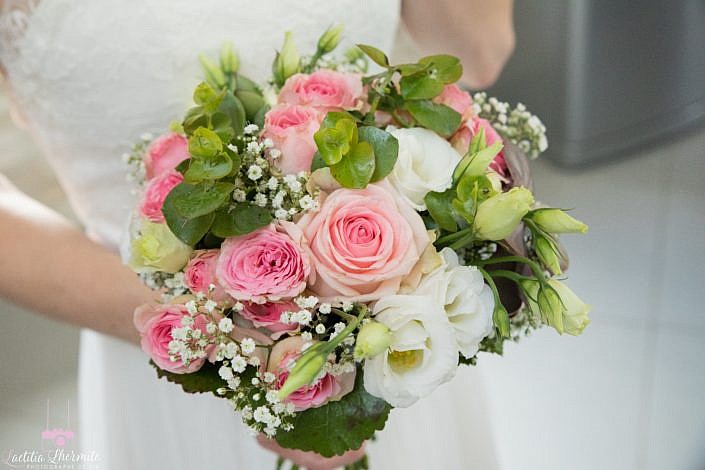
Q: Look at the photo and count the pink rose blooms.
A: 12